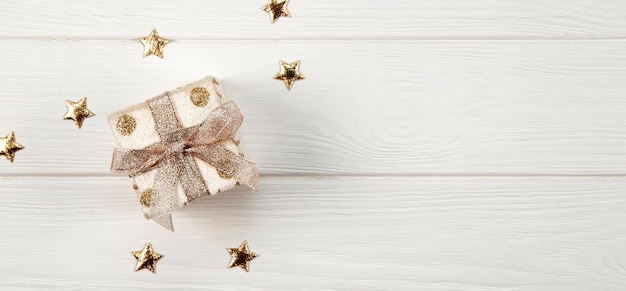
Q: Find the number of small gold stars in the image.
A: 7